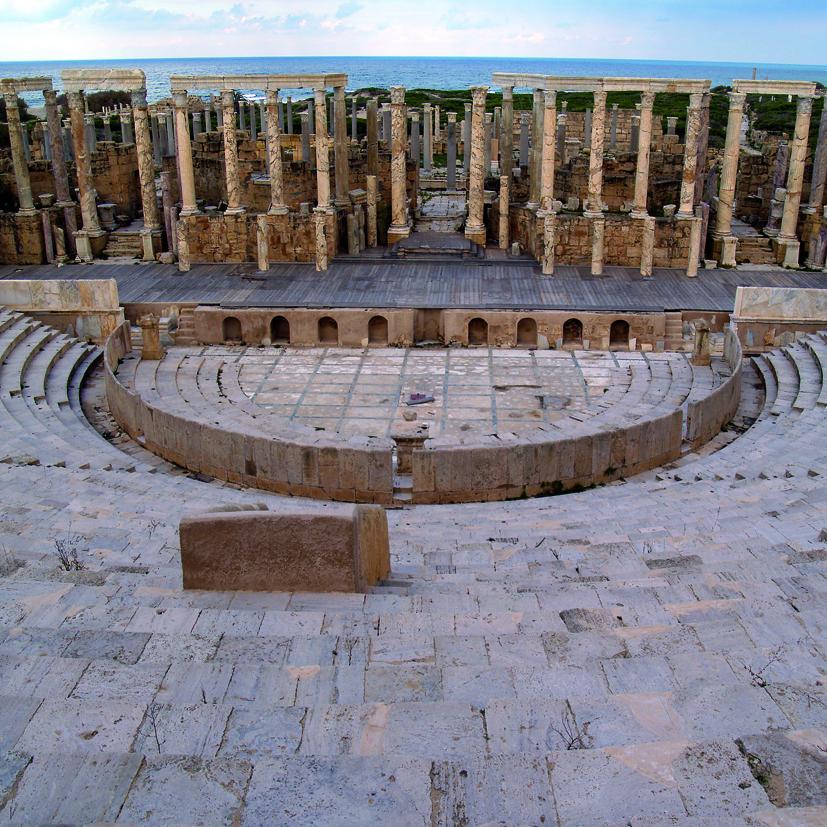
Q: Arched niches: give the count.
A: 8